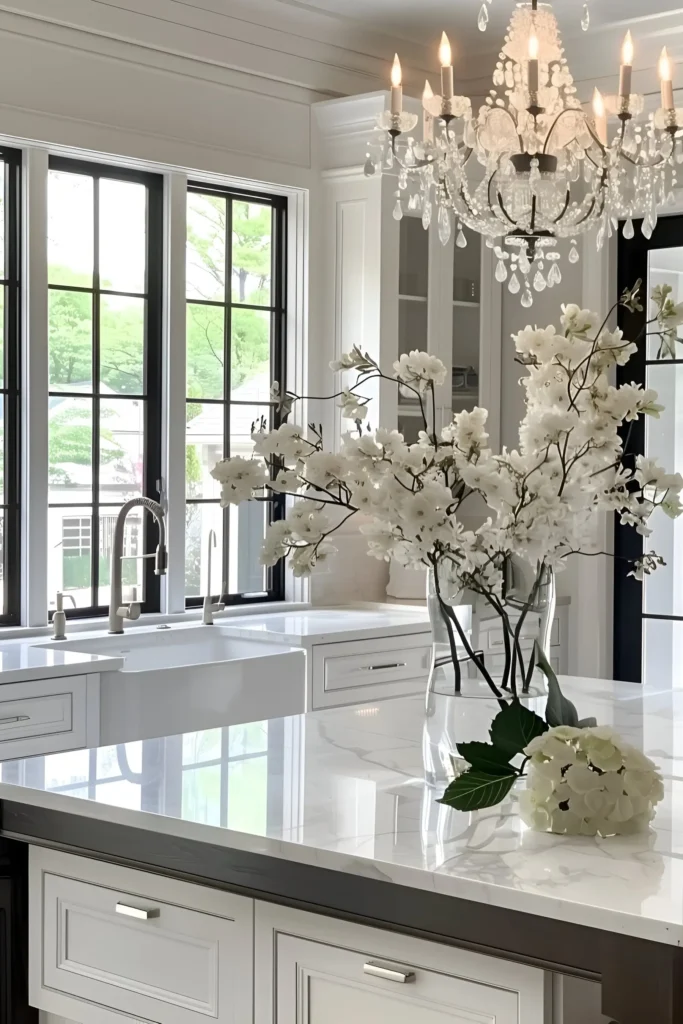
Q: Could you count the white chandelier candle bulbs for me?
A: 7